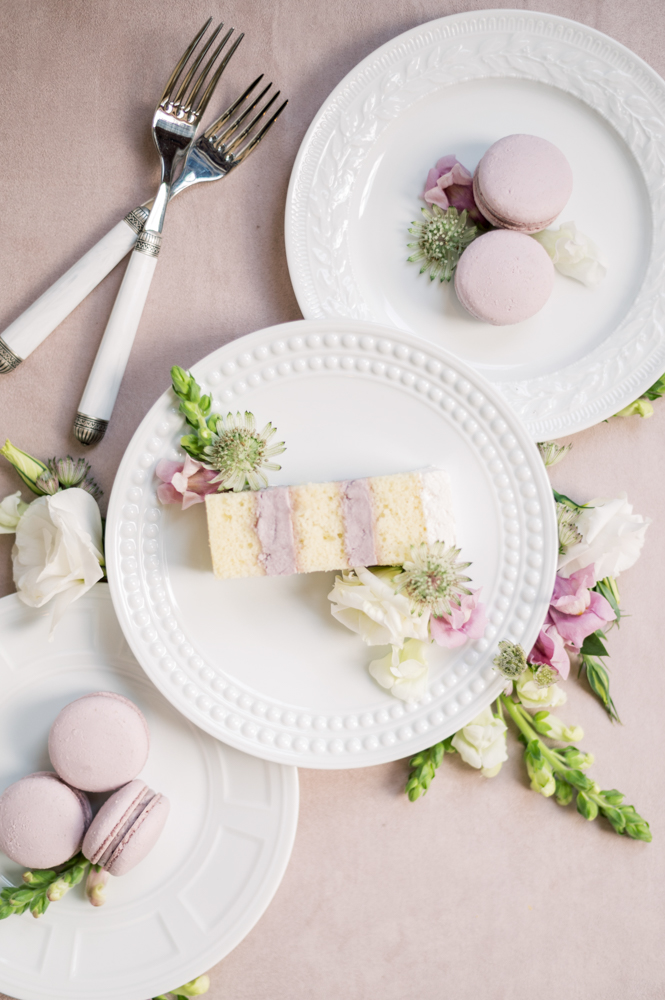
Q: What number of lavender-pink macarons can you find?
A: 5